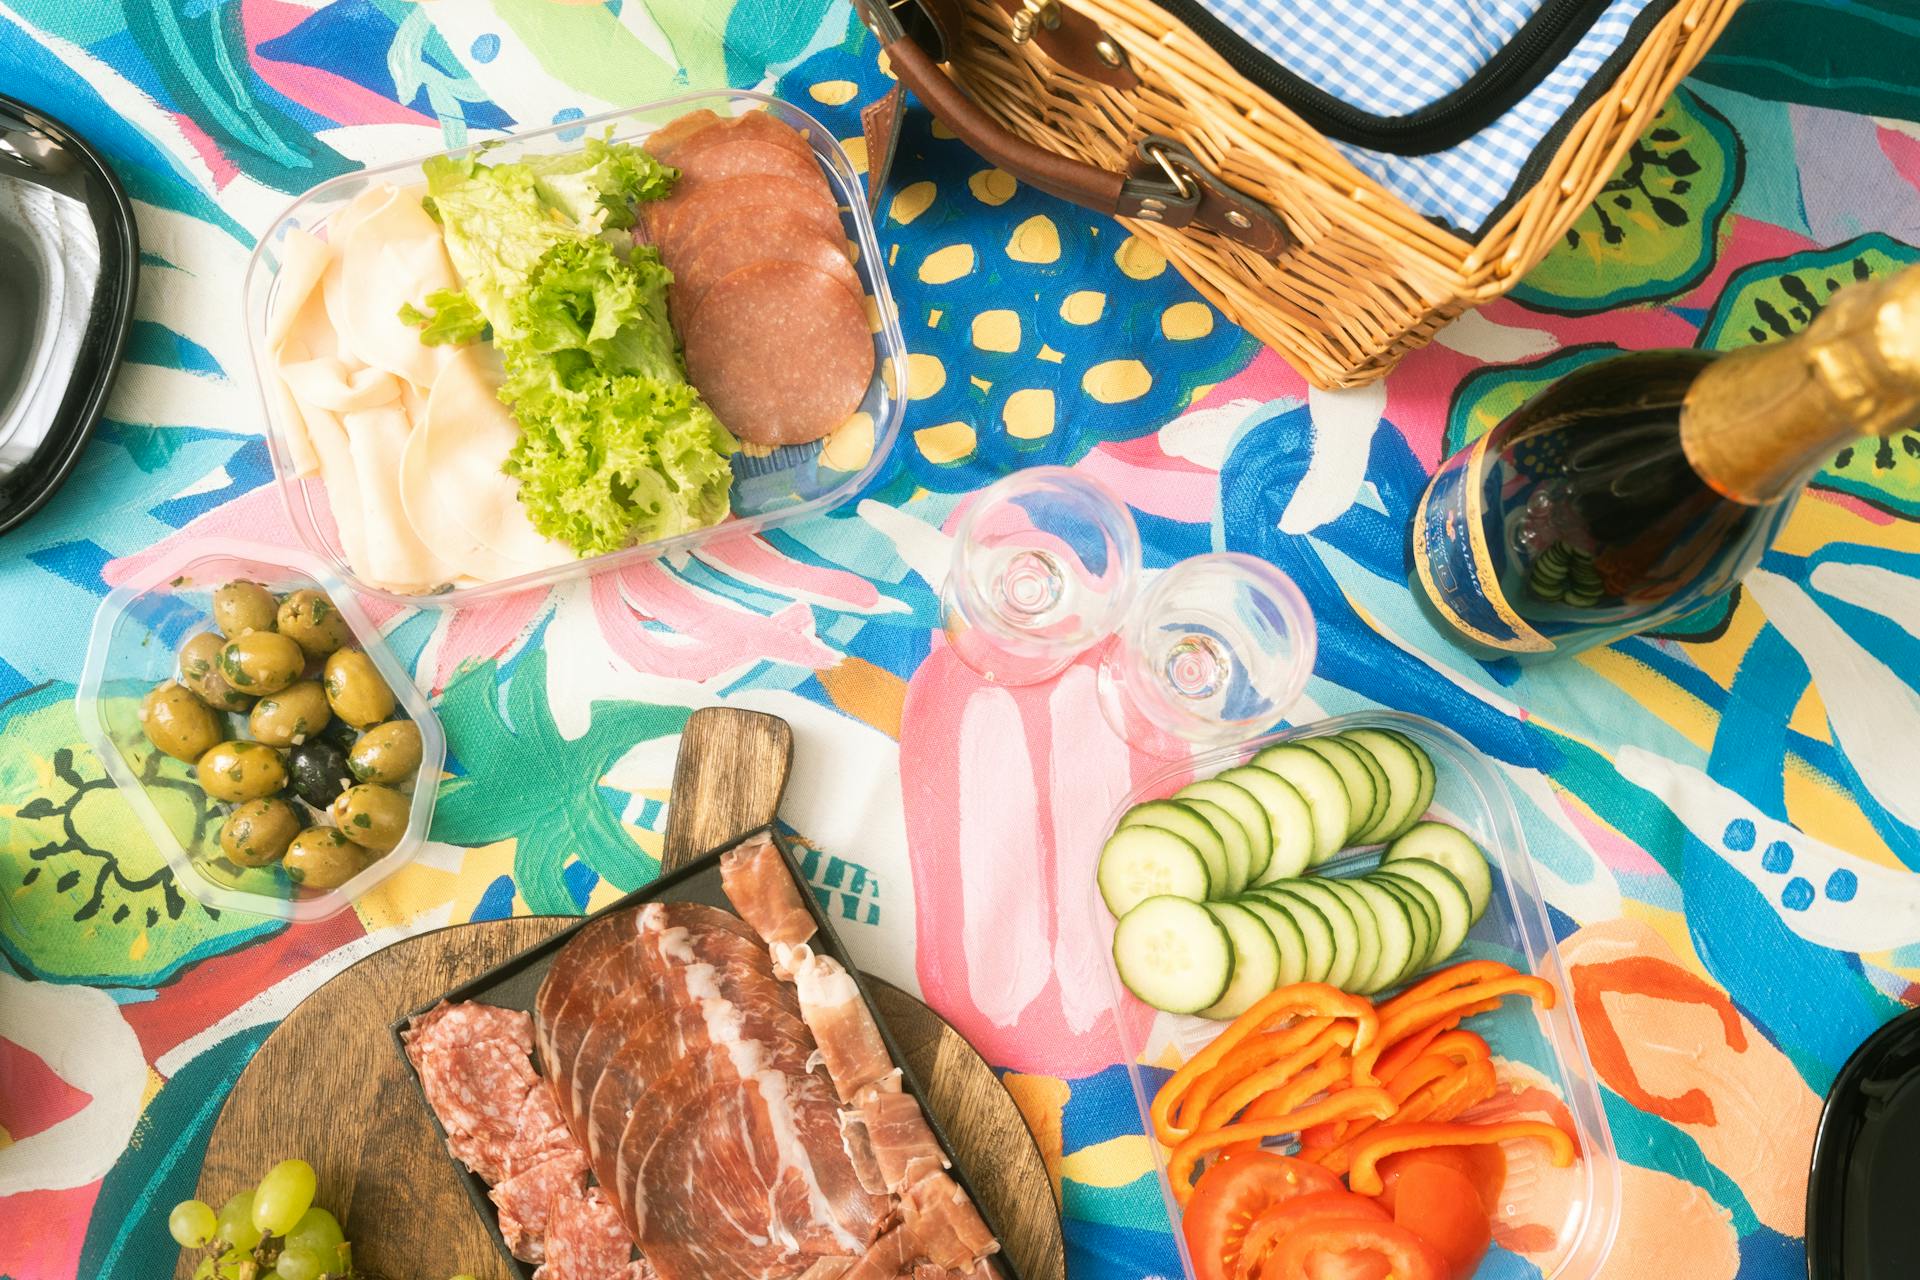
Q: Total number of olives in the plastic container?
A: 13